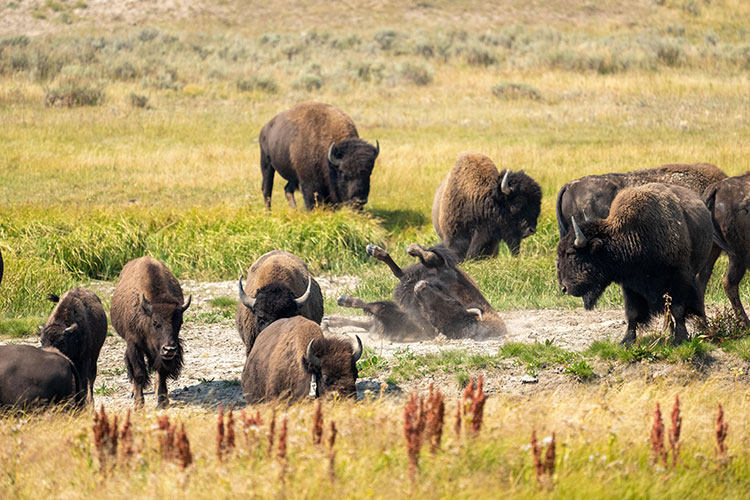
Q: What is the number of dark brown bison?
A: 11